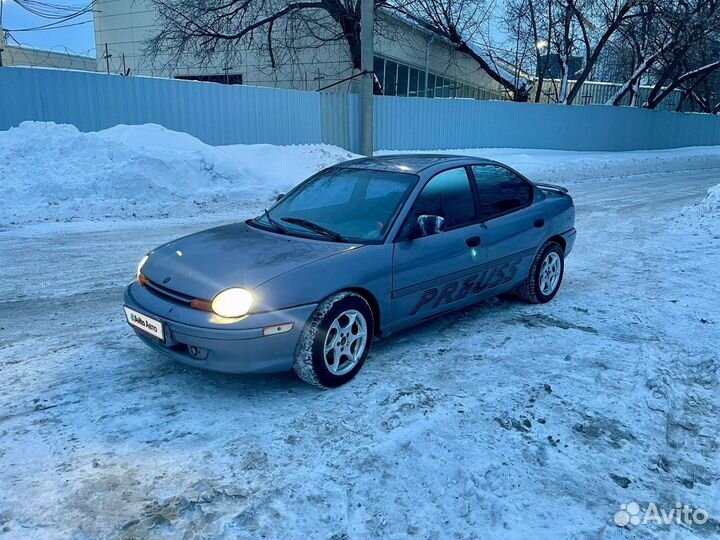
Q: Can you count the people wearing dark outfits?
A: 0